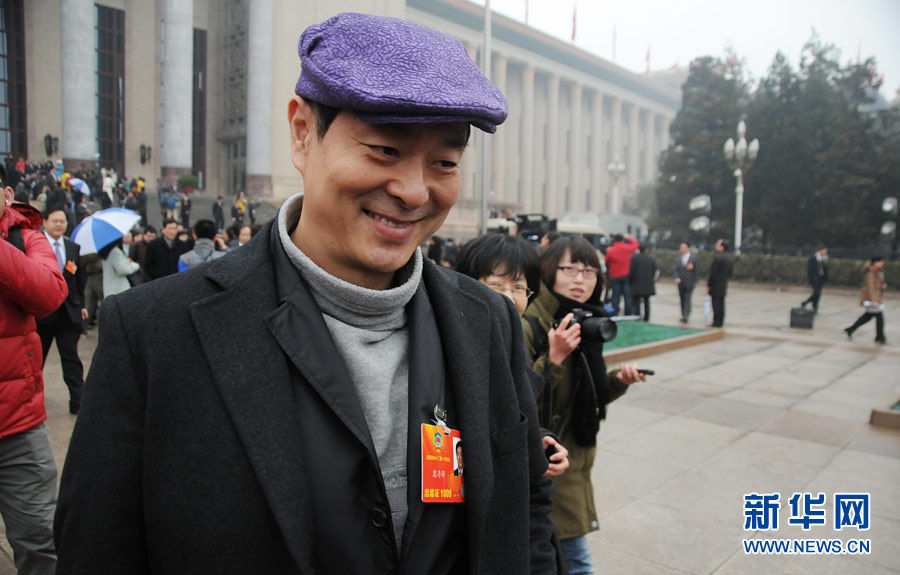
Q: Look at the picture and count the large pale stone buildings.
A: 1